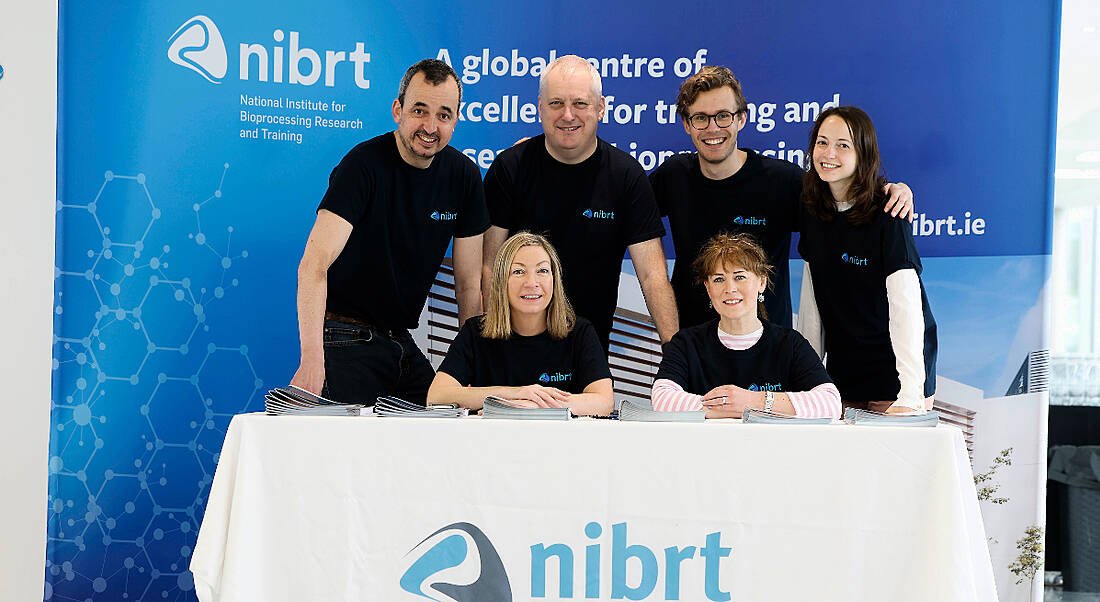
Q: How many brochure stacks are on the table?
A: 6